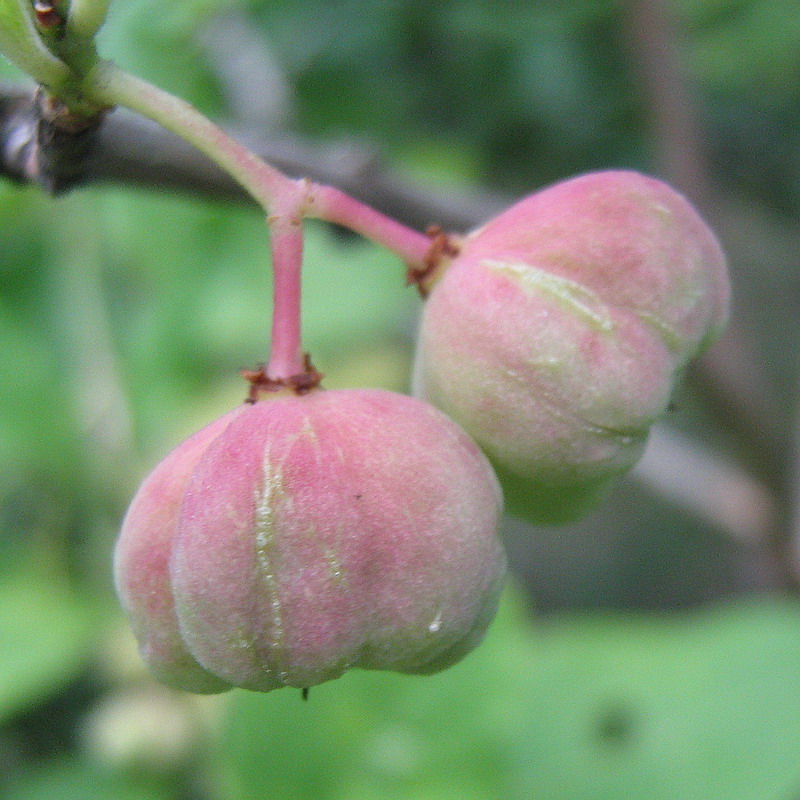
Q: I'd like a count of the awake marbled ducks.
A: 0